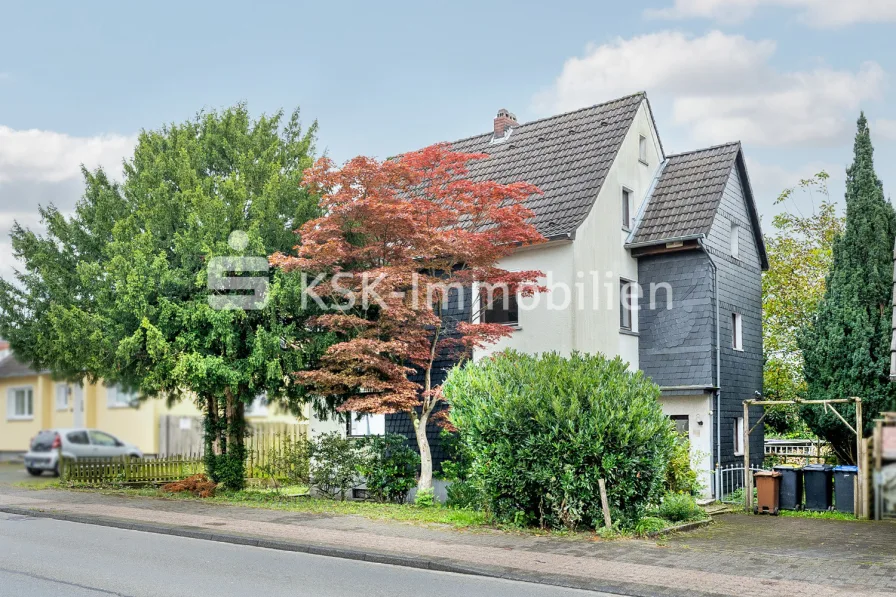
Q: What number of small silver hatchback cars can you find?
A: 1